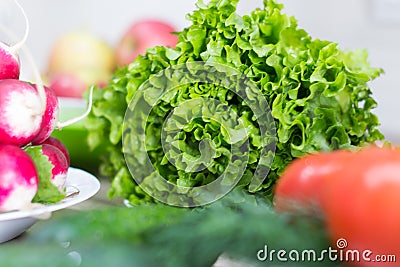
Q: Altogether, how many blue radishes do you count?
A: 0